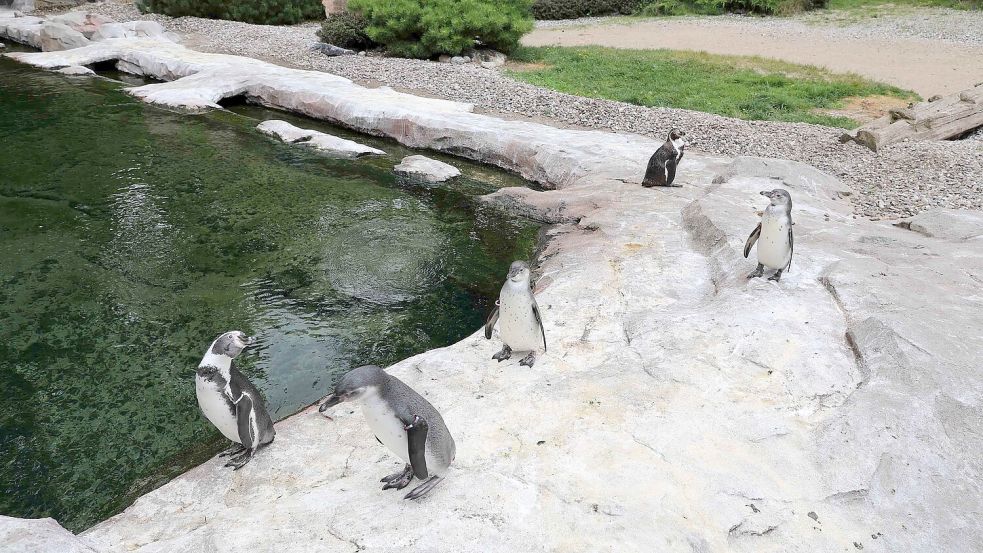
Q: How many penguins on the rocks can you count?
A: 5